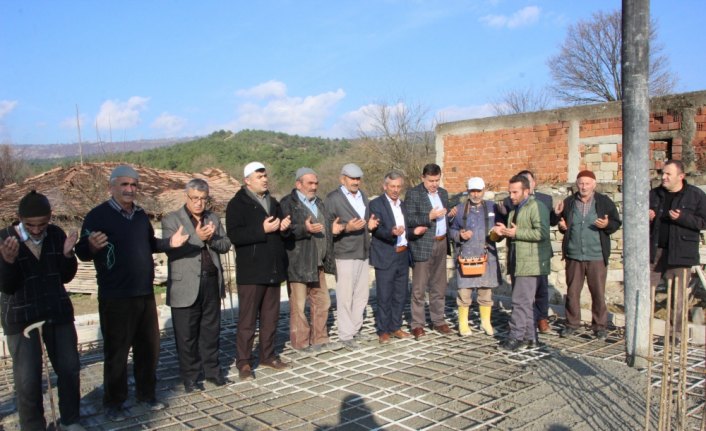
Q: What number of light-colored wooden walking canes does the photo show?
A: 1